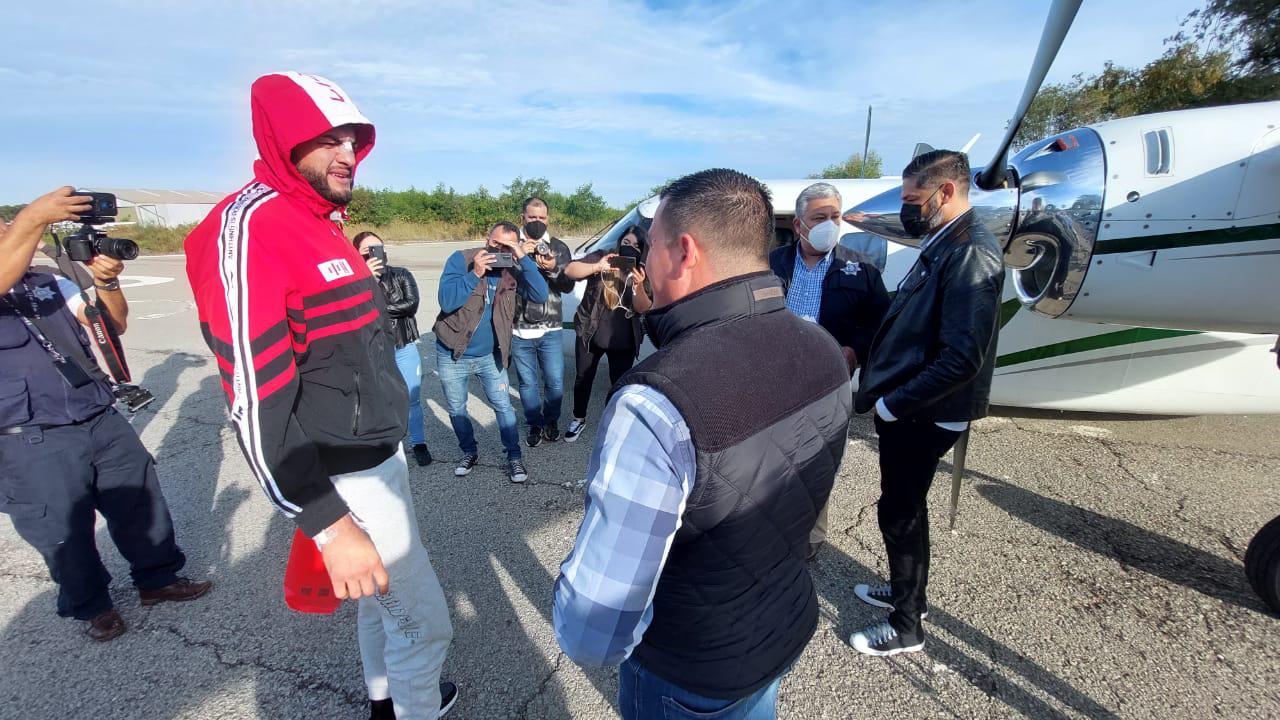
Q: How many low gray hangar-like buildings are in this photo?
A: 1